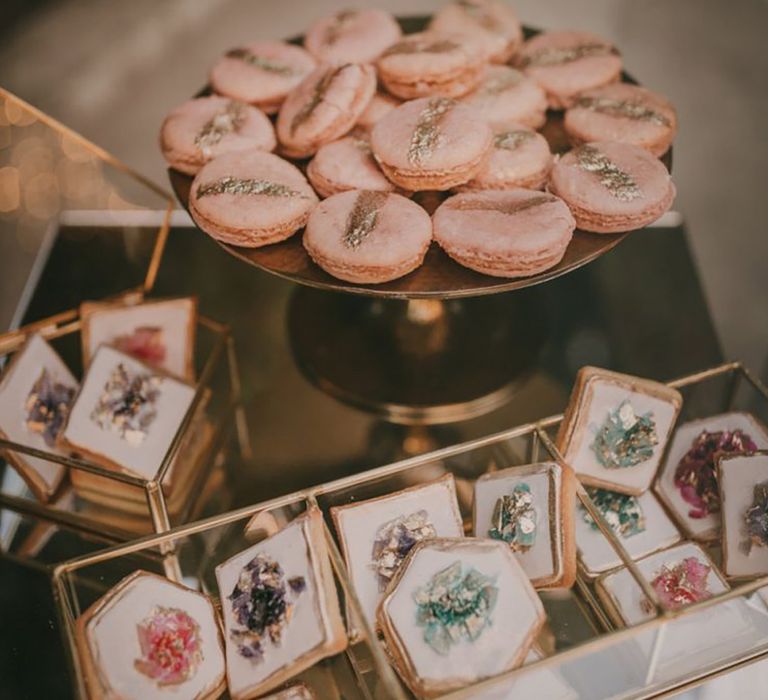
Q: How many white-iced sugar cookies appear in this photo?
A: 13